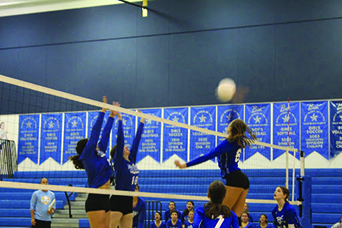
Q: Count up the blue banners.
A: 13